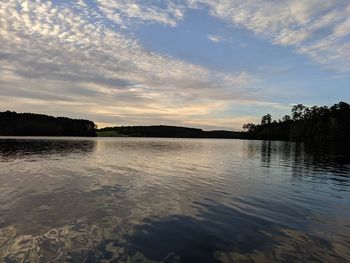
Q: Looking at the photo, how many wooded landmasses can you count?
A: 3